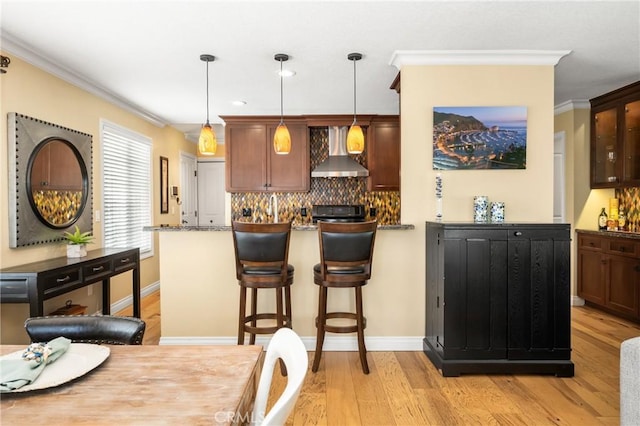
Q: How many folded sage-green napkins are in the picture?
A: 1